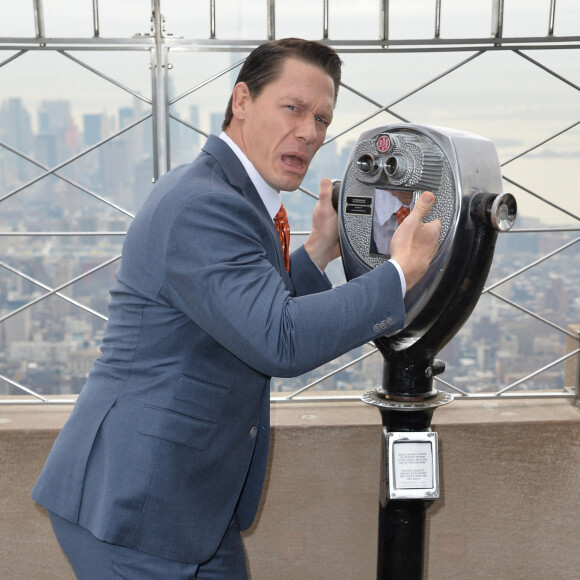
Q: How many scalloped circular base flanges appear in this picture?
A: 1